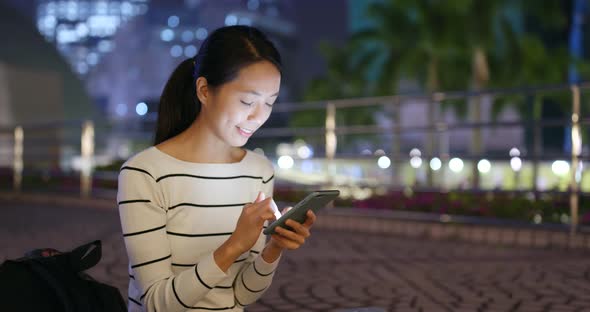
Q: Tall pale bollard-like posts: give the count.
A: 4